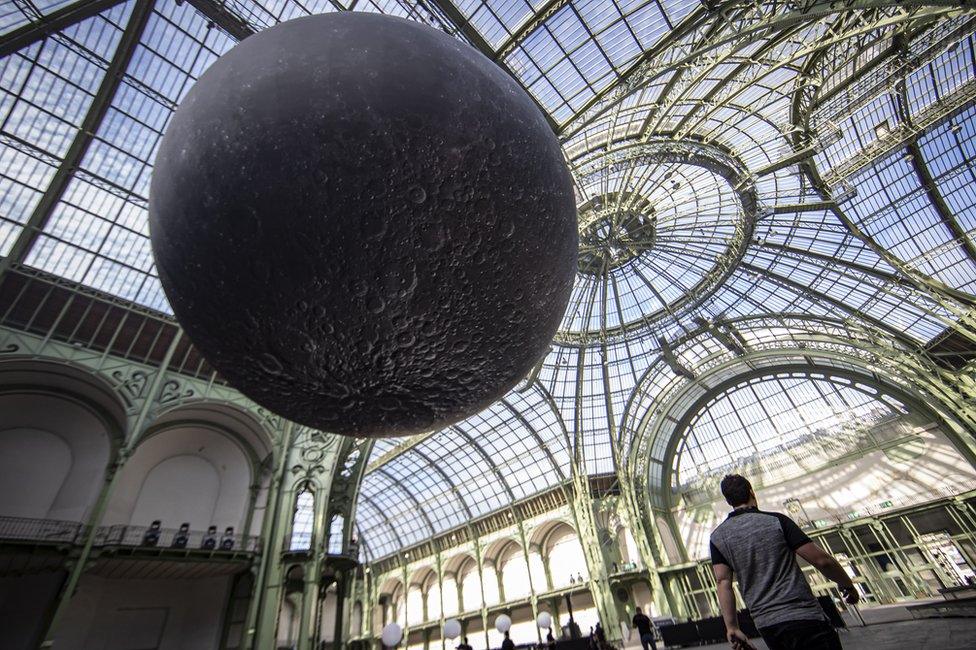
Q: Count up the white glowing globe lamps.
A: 4